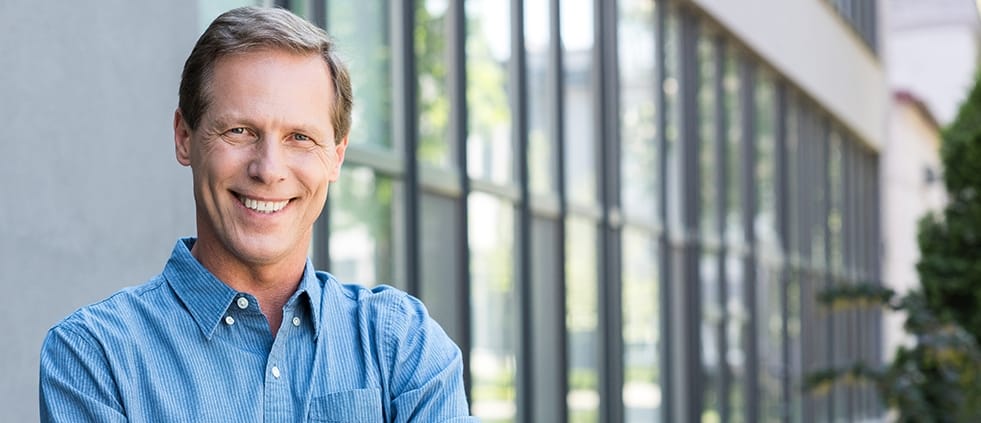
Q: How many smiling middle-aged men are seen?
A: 1